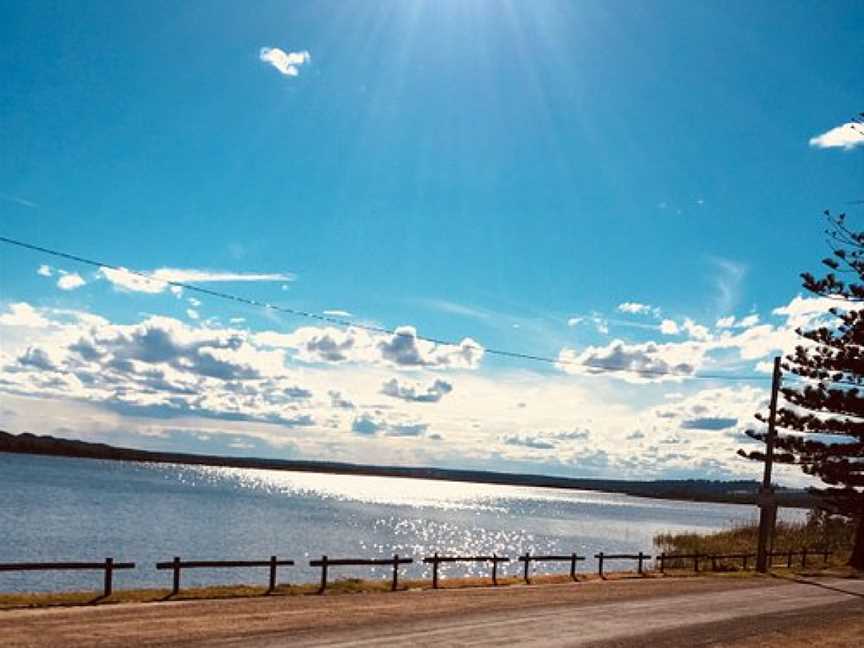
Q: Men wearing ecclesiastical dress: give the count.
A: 0